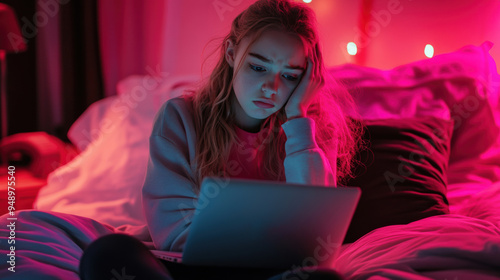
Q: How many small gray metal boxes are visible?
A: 0